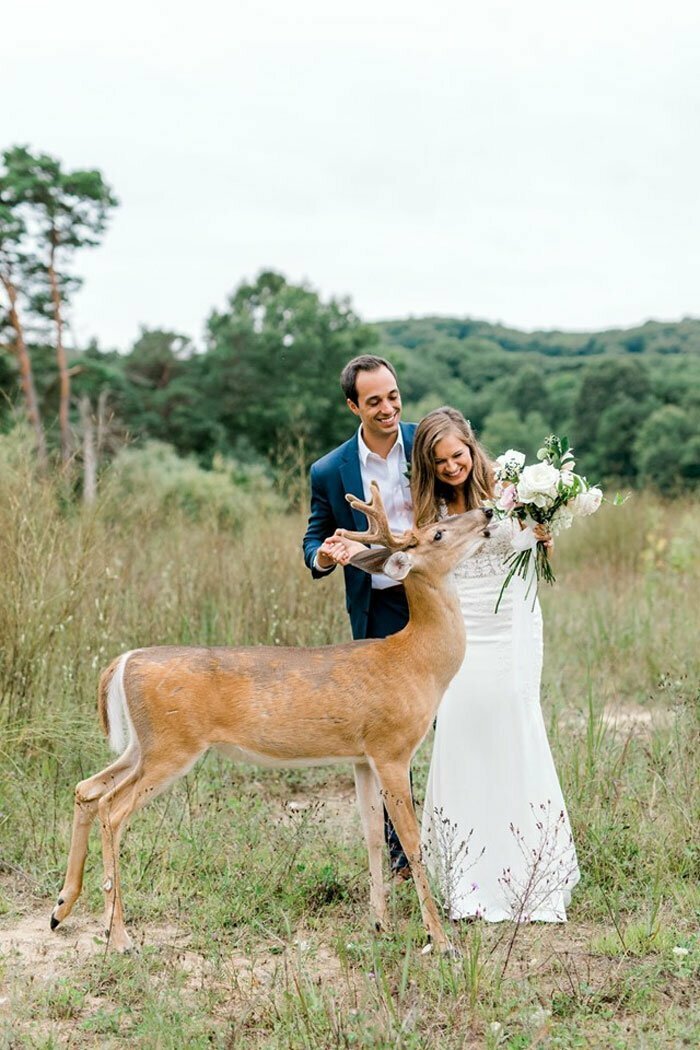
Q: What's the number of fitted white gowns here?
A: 1